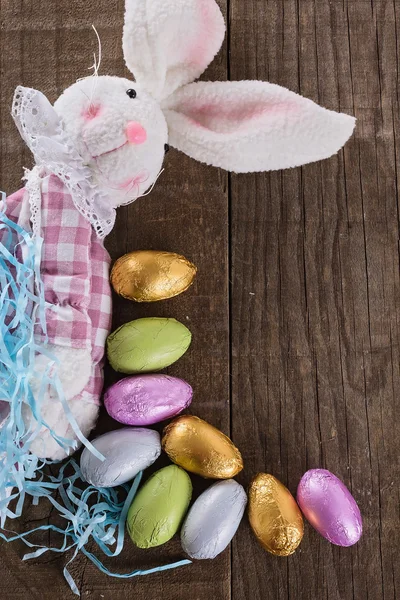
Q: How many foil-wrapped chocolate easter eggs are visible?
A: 9